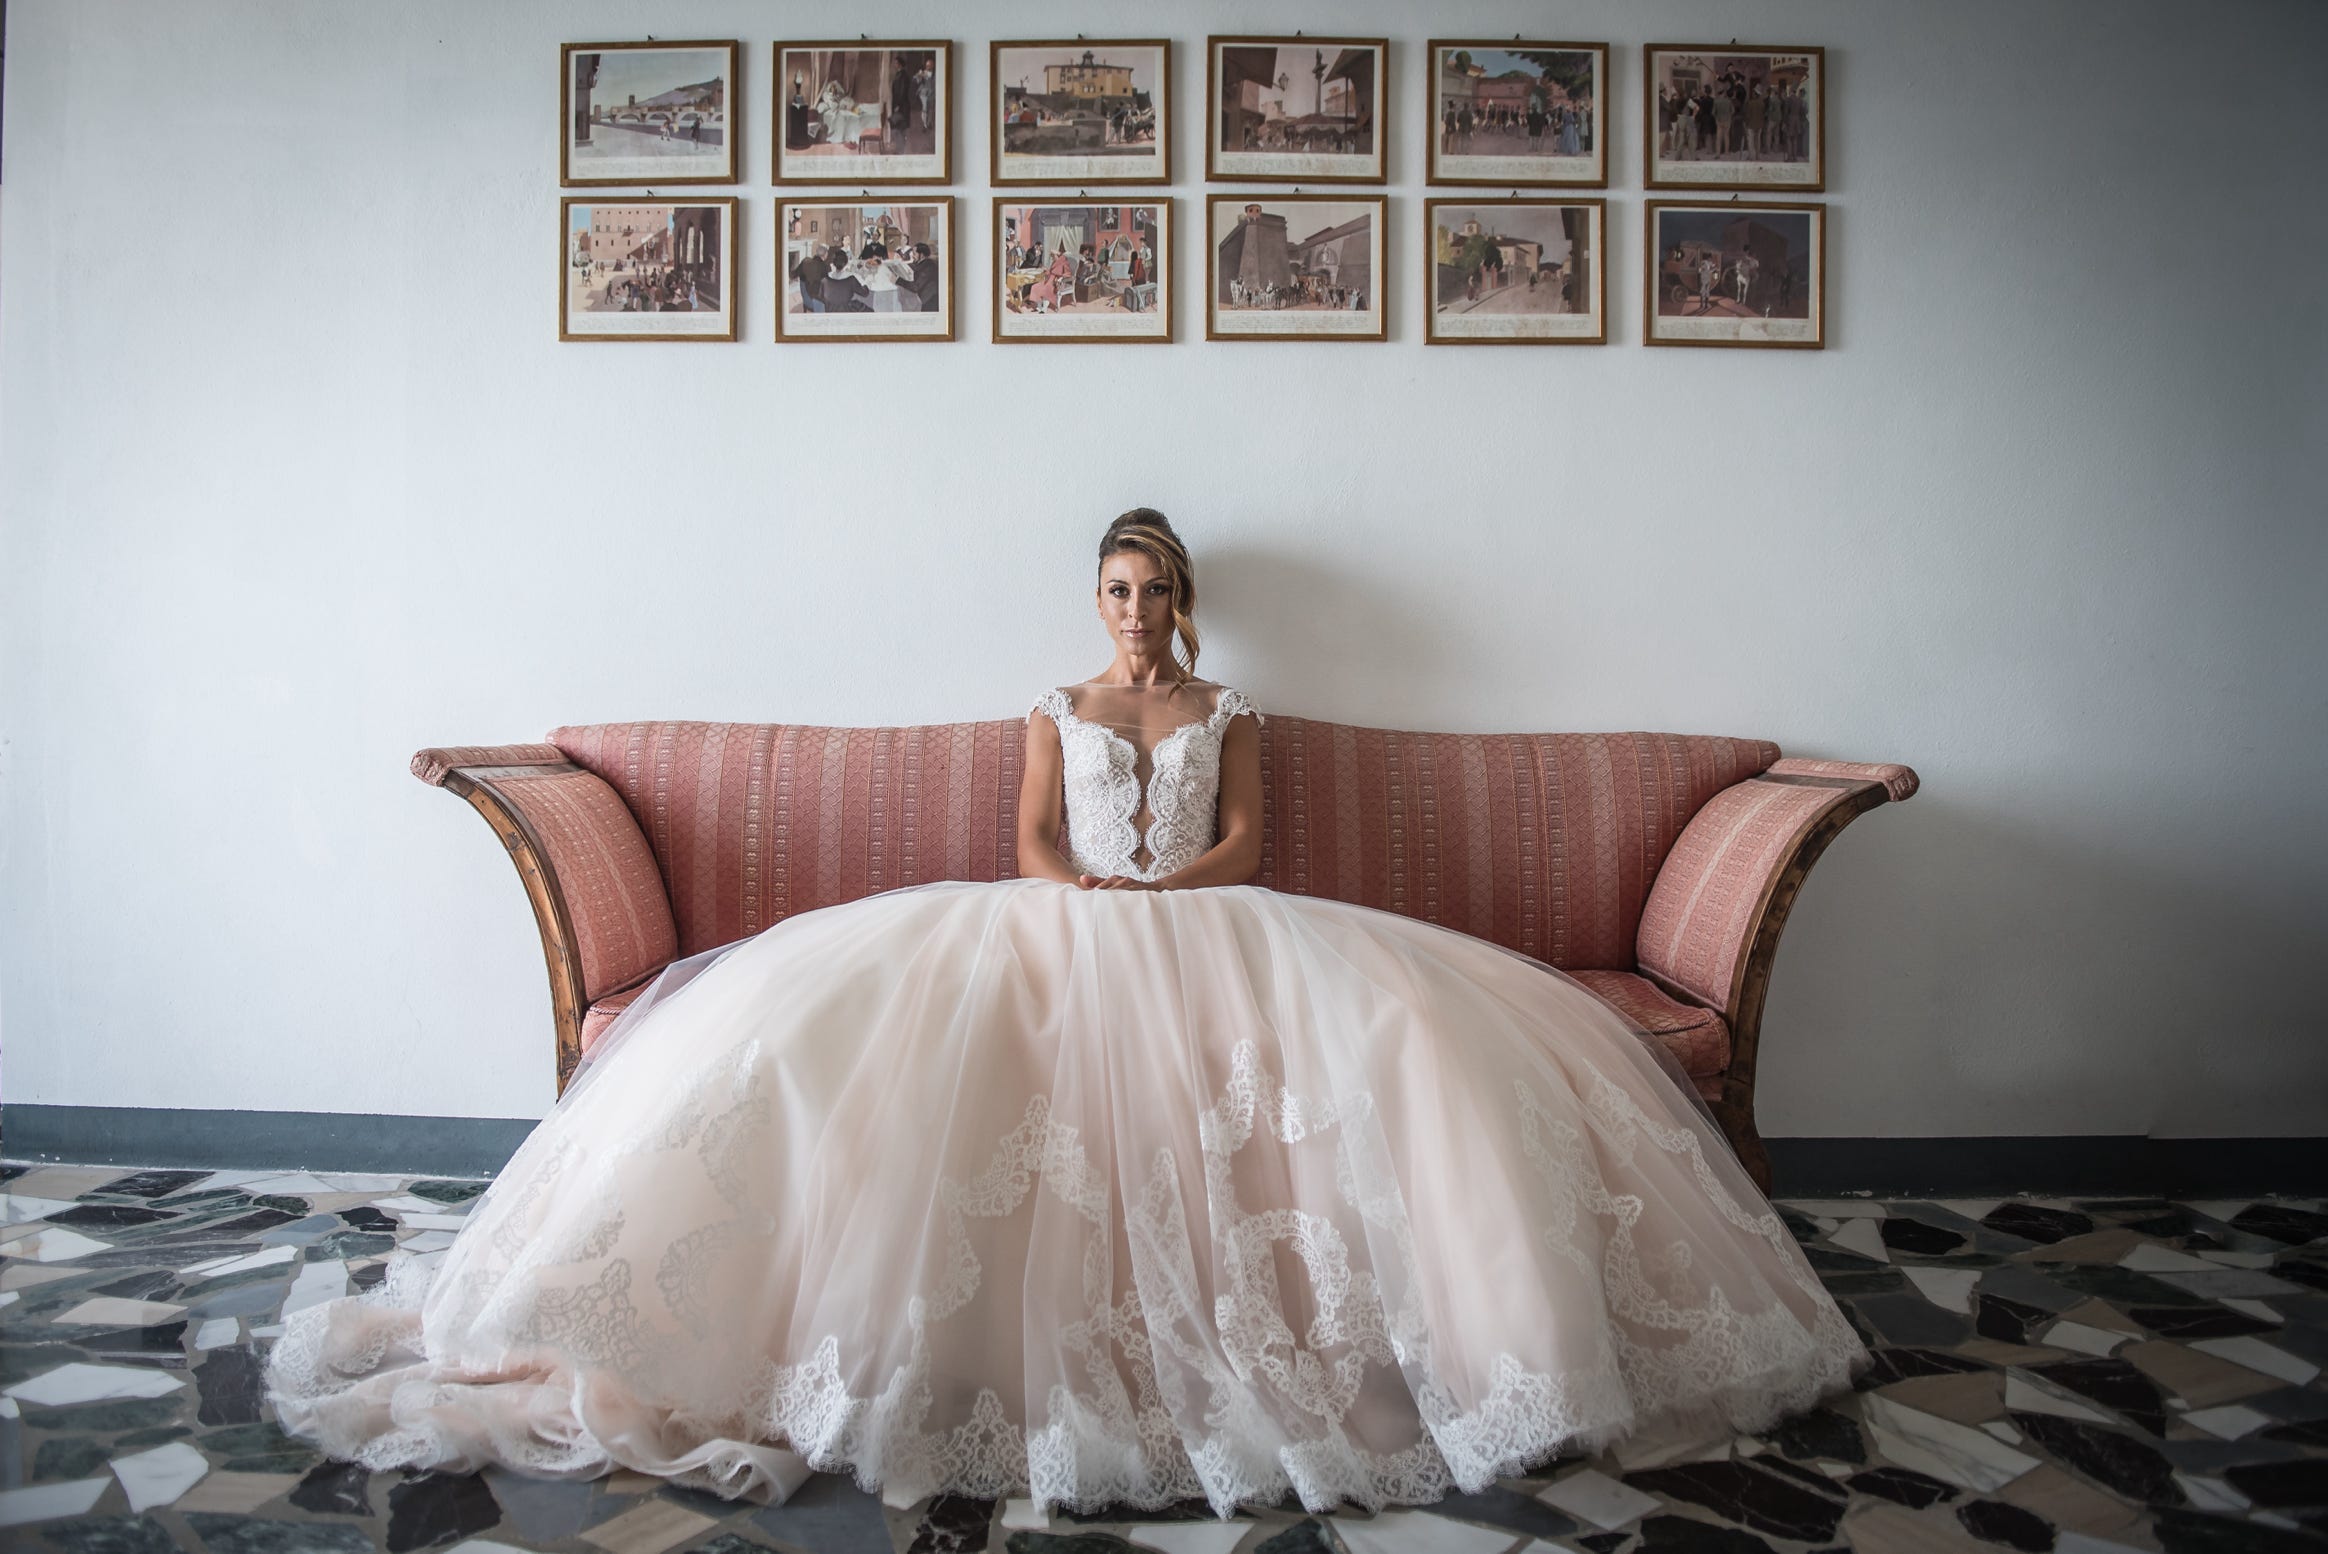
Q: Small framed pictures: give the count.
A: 12